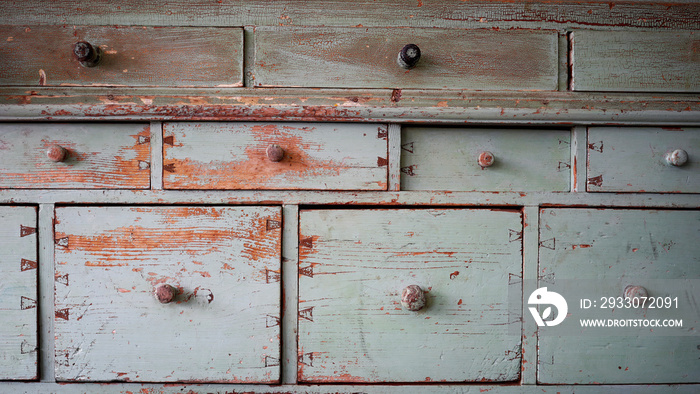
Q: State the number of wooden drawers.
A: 11